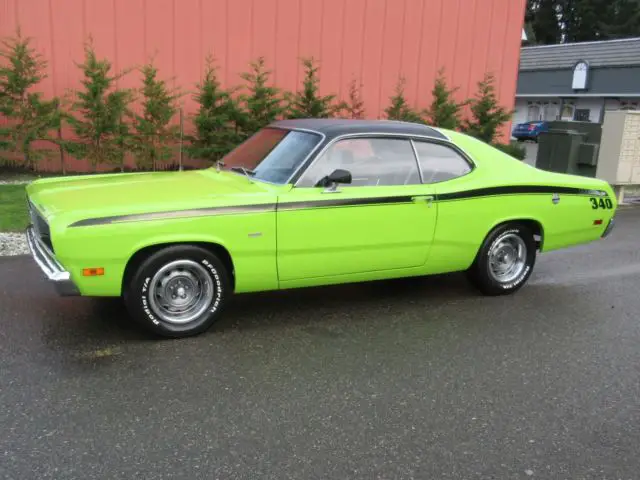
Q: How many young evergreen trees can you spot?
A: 10